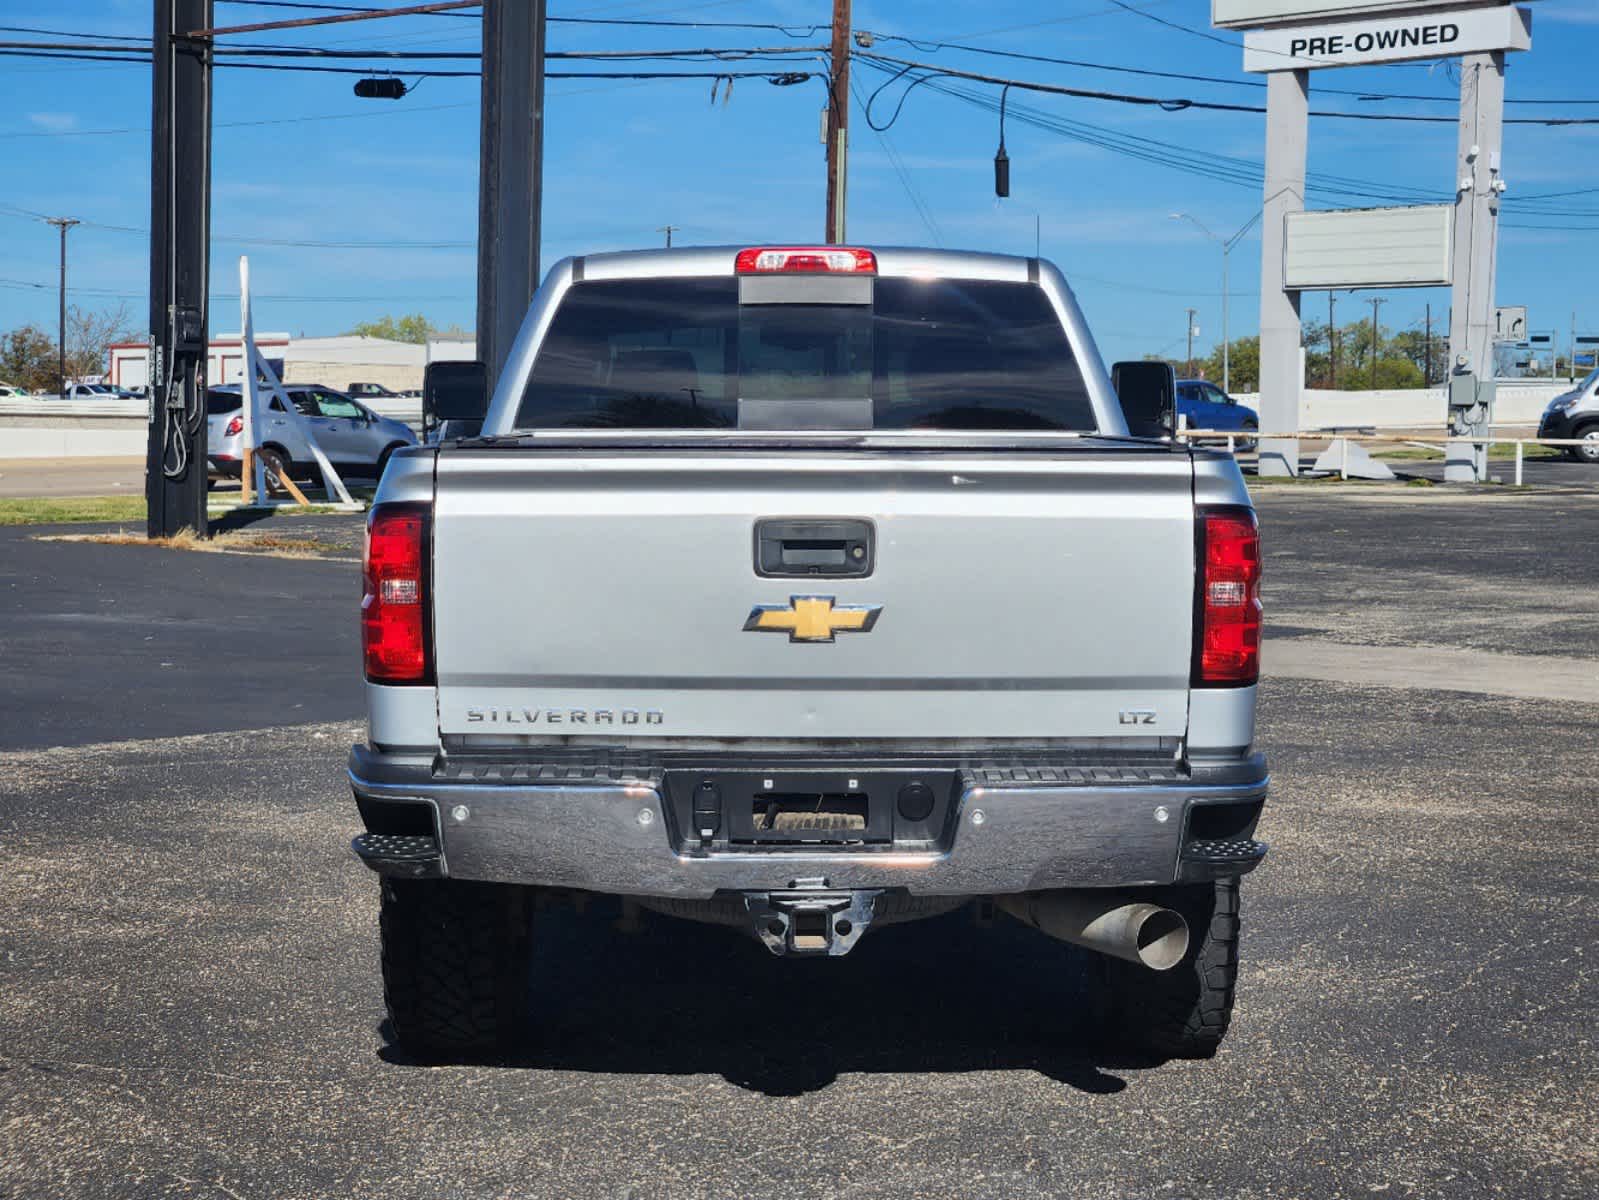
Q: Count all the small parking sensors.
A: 4